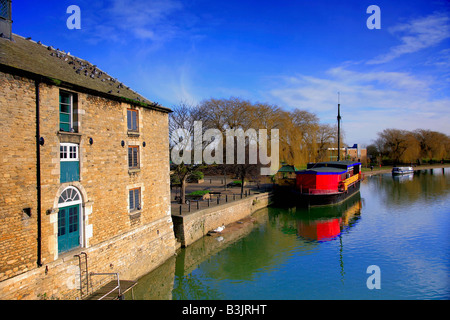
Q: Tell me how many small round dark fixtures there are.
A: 4